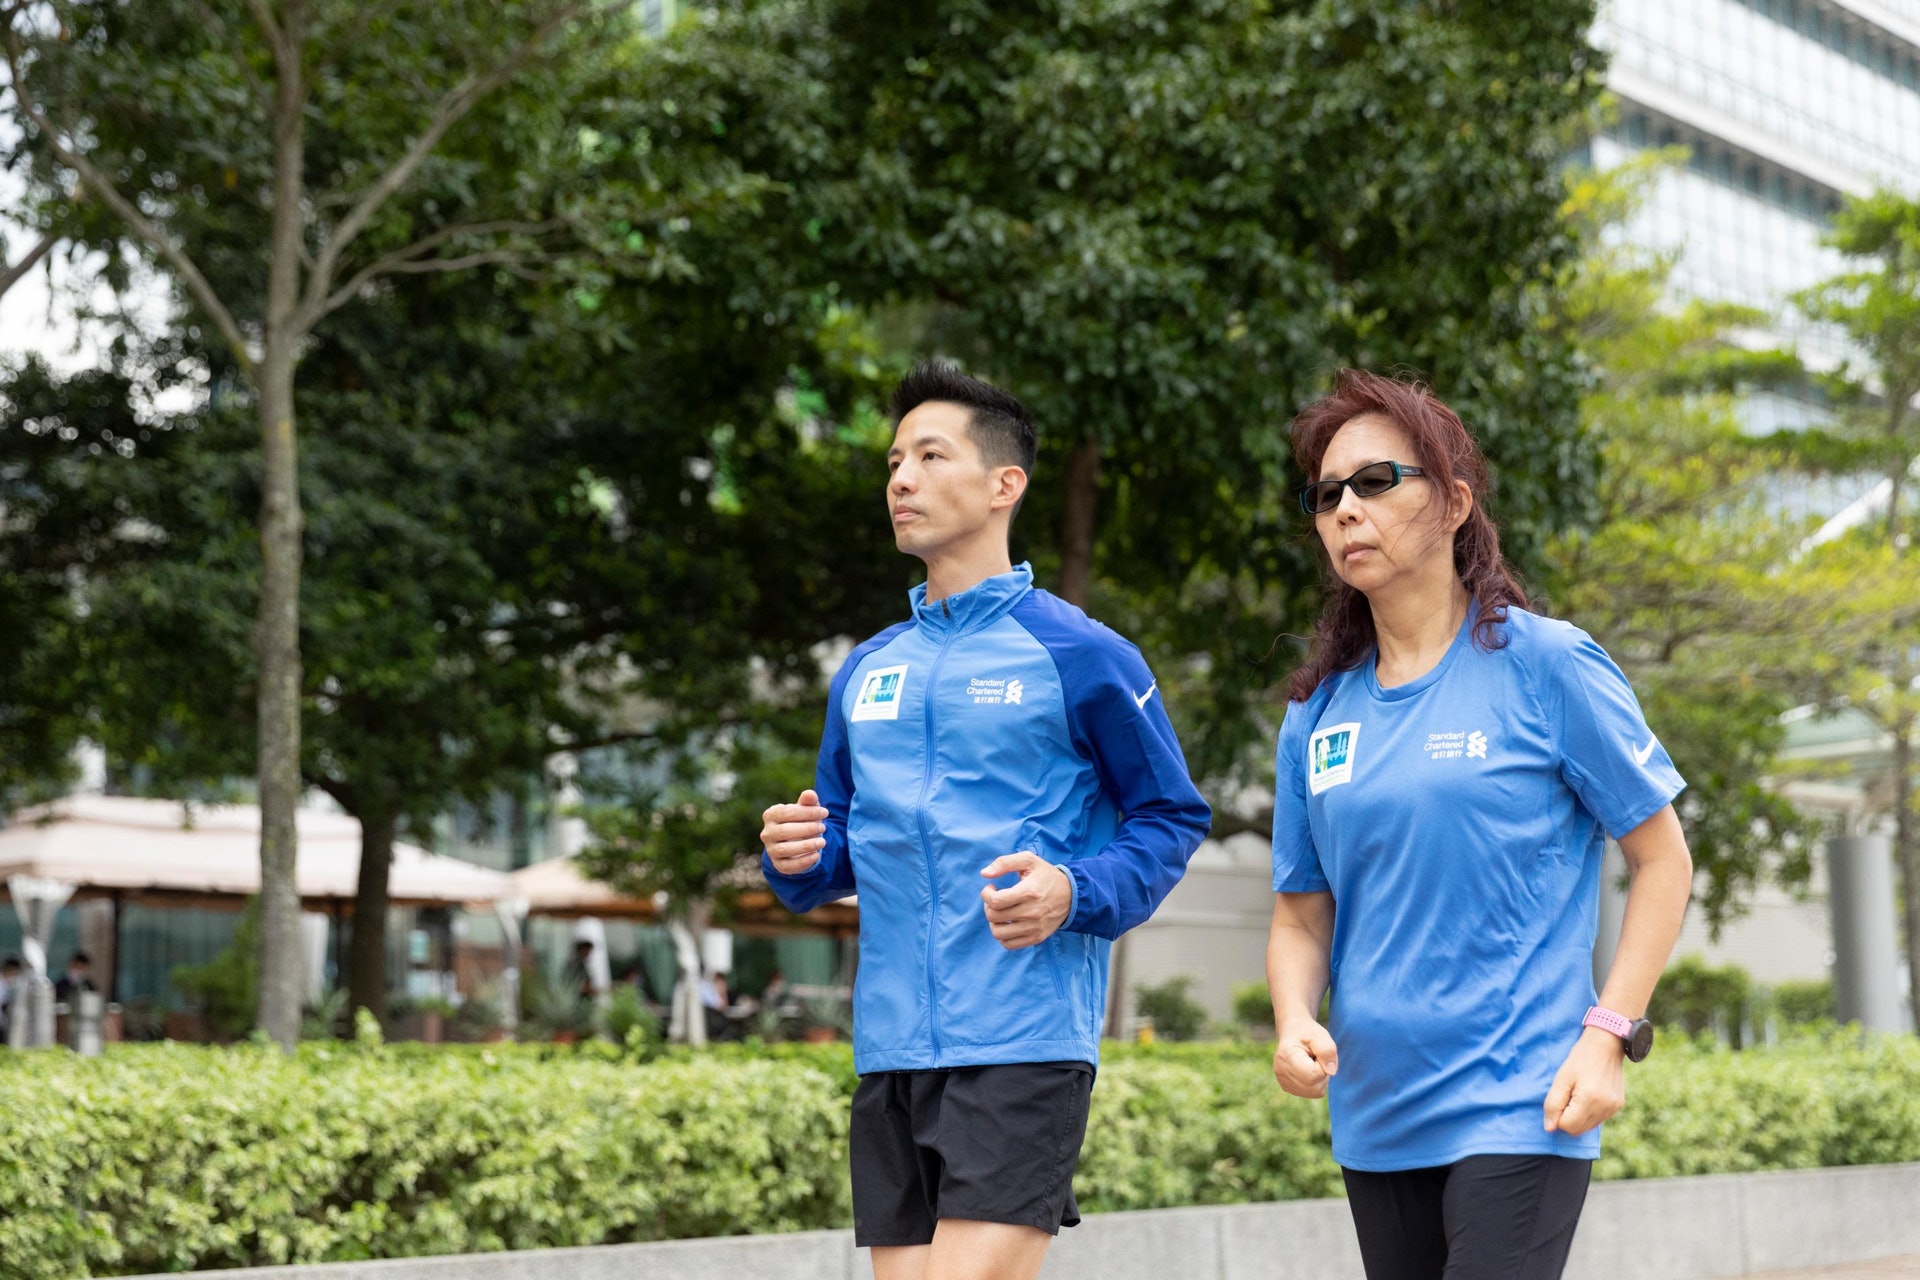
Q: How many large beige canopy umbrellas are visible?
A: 2